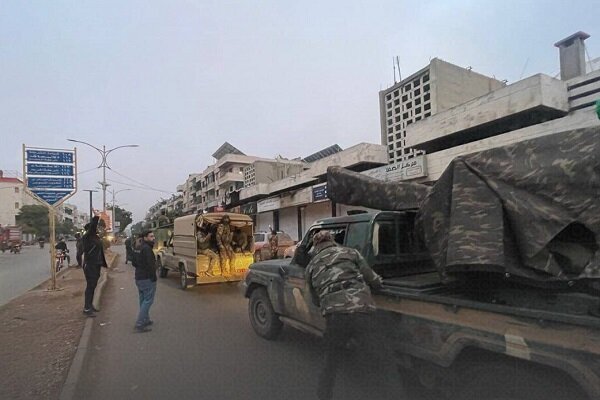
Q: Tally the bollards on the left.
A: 0